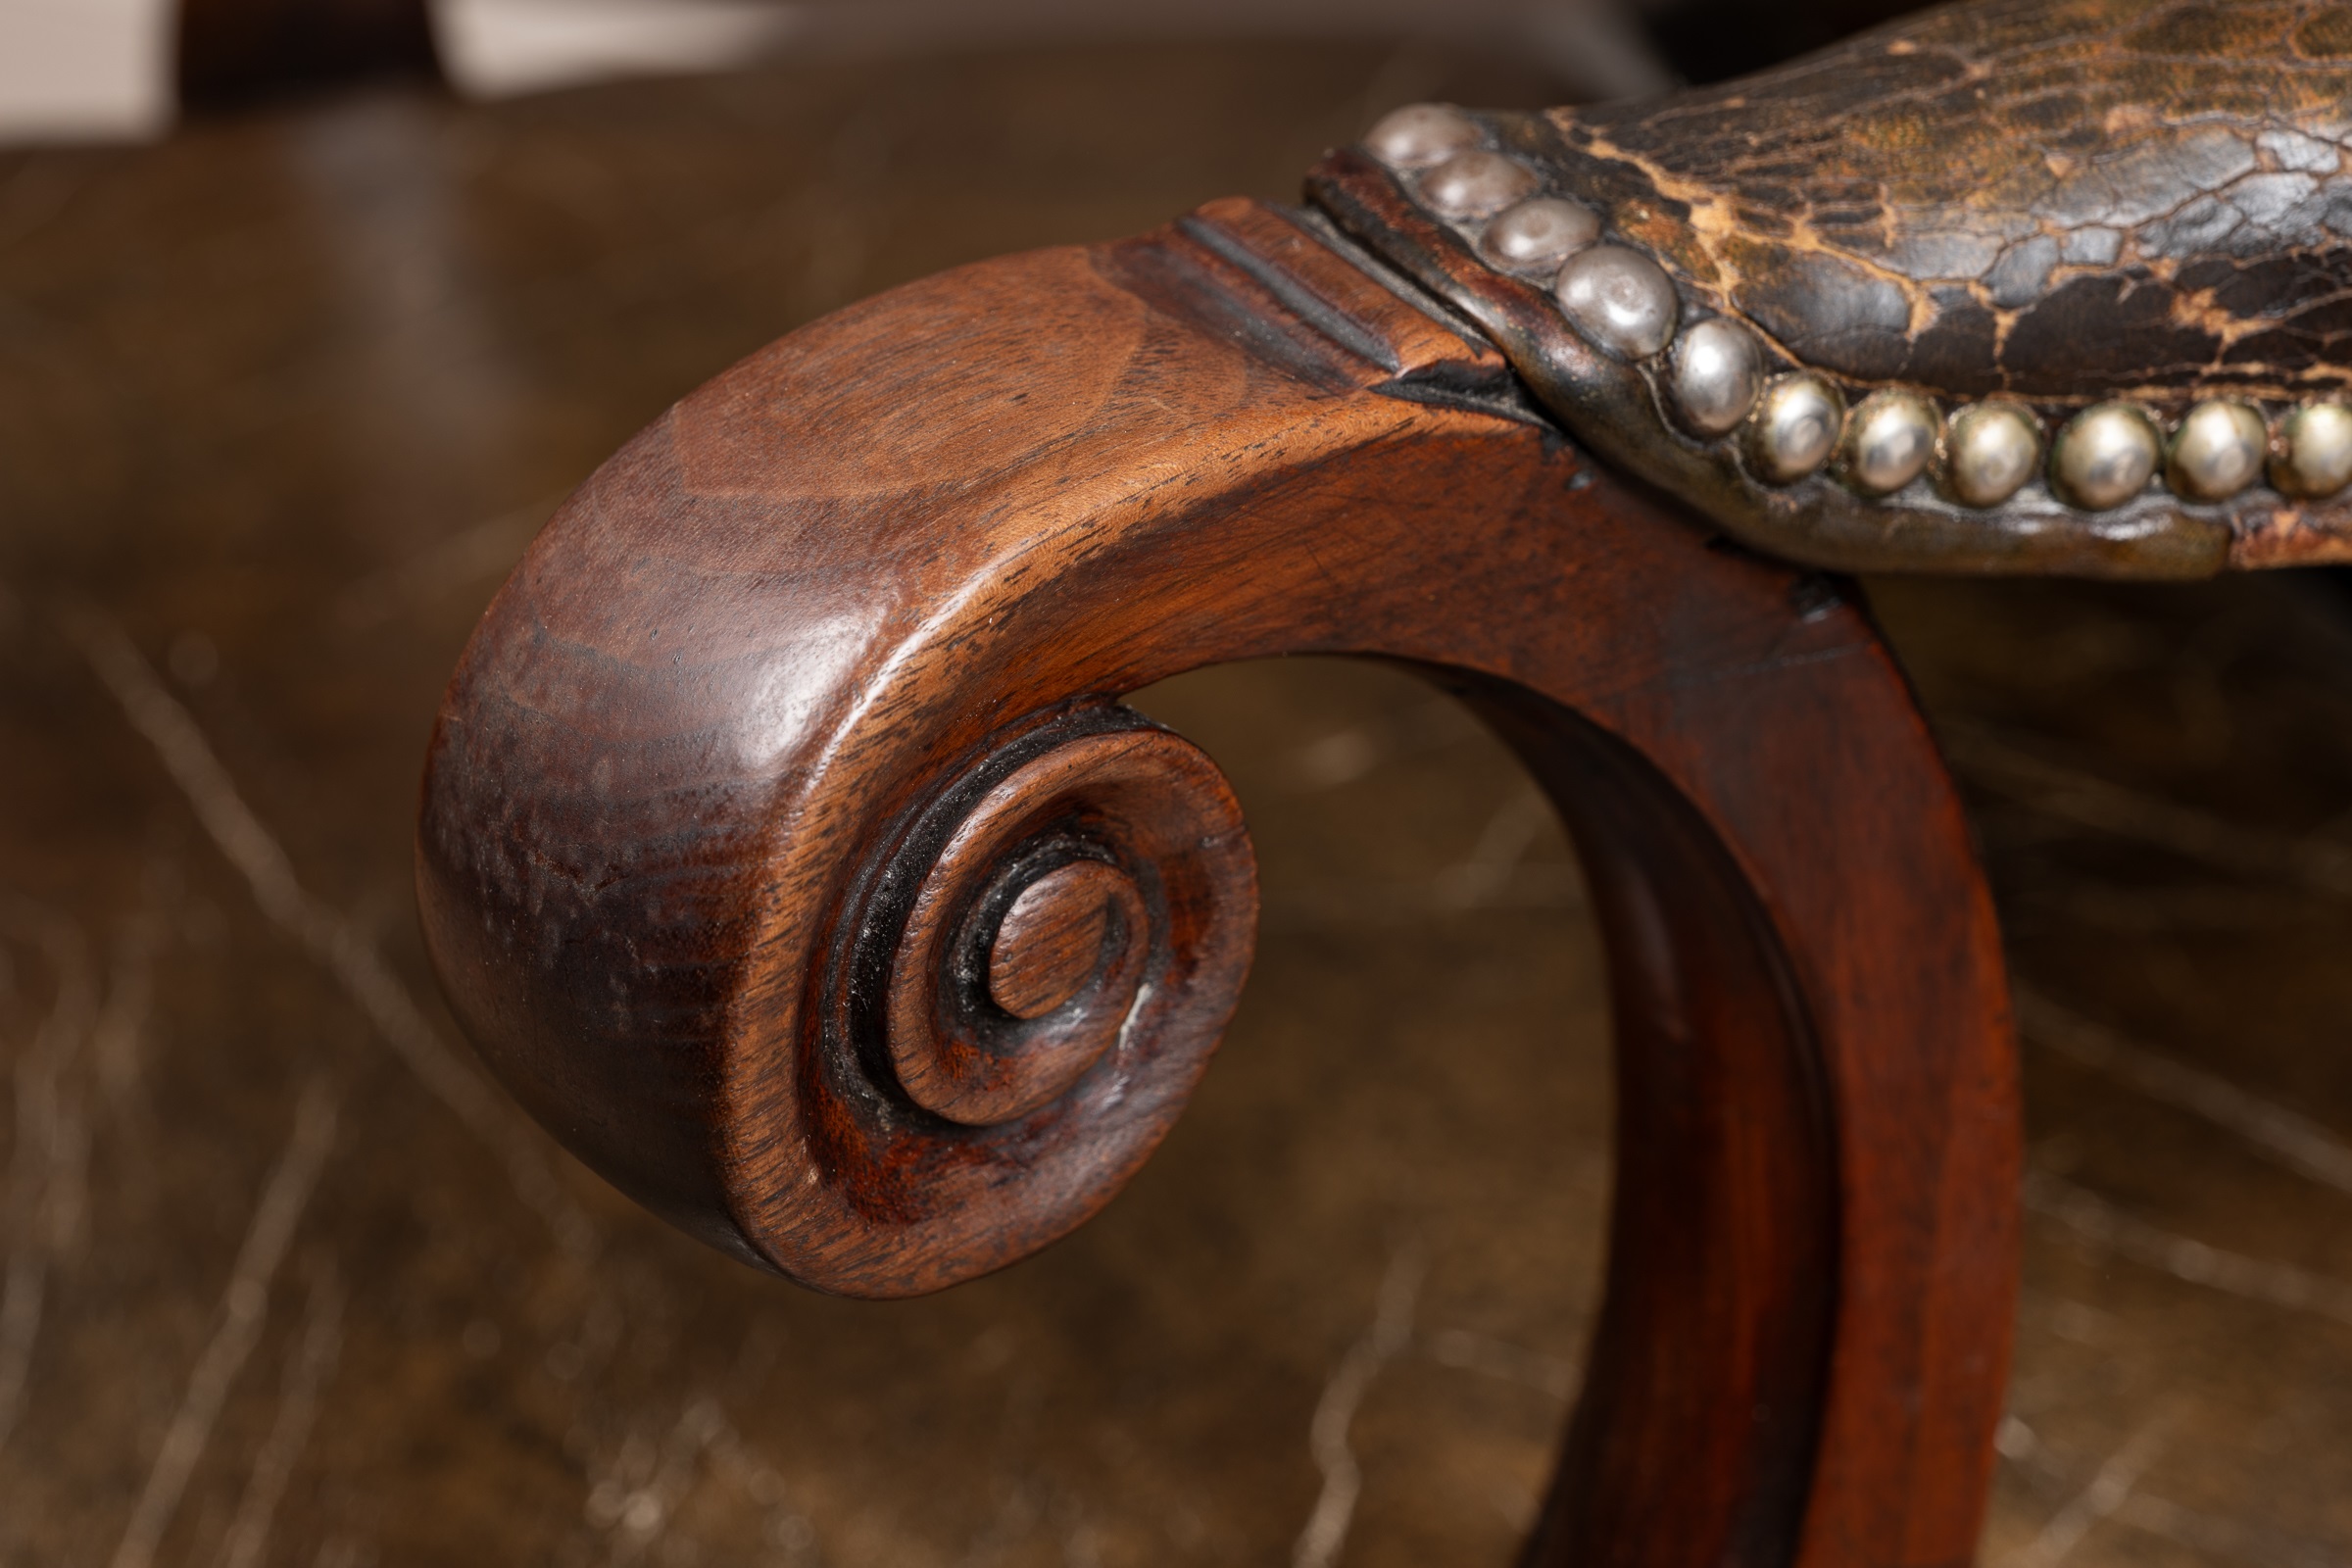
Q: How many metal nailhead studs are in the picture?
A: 11